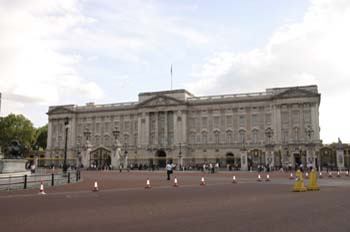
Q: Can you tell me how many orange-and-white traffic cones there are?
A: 14